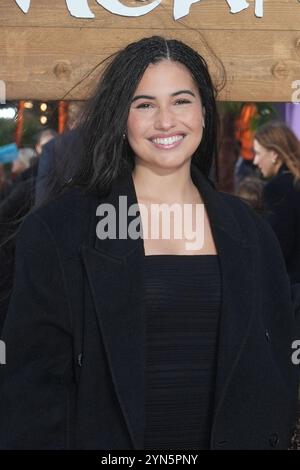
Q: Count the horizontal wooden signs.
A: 1